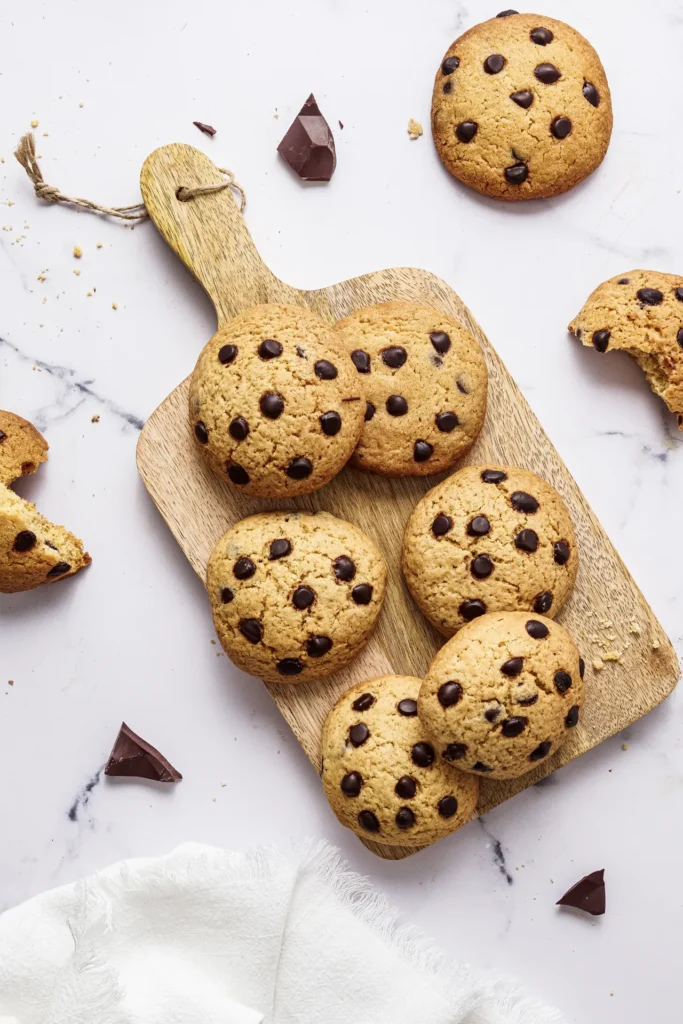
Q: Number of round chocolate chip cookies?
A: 7